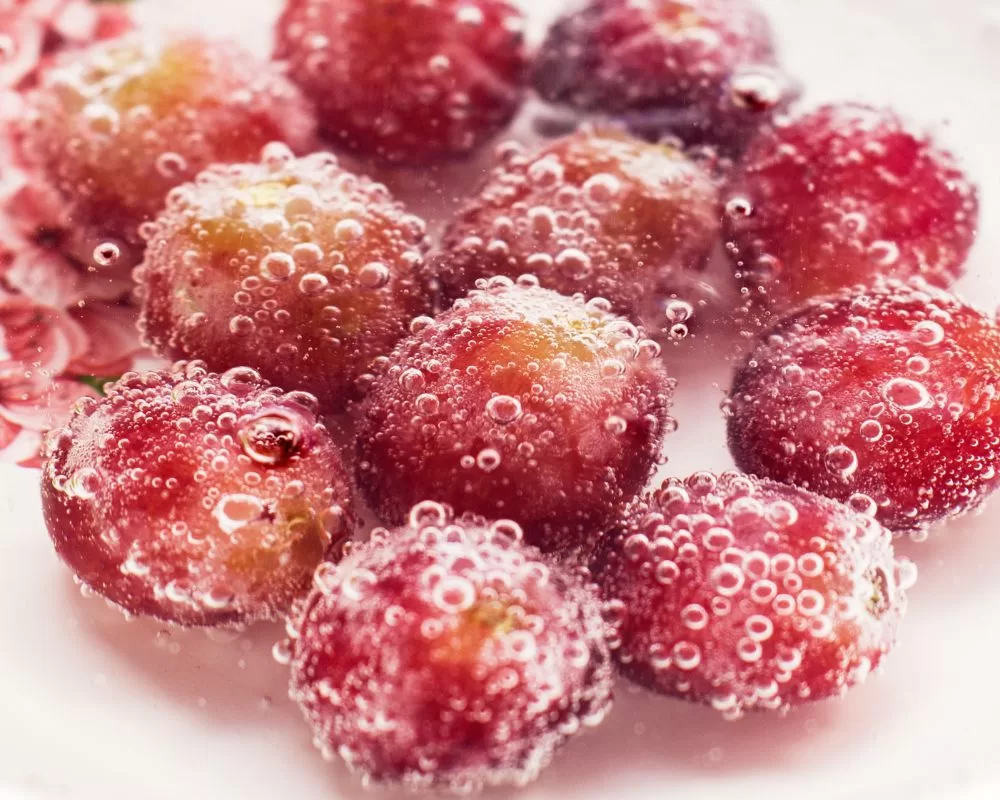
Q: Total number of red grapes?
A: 11